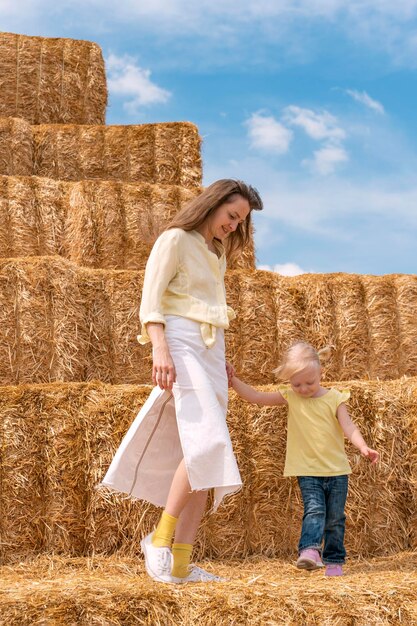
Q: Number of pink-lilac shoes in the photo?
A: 2